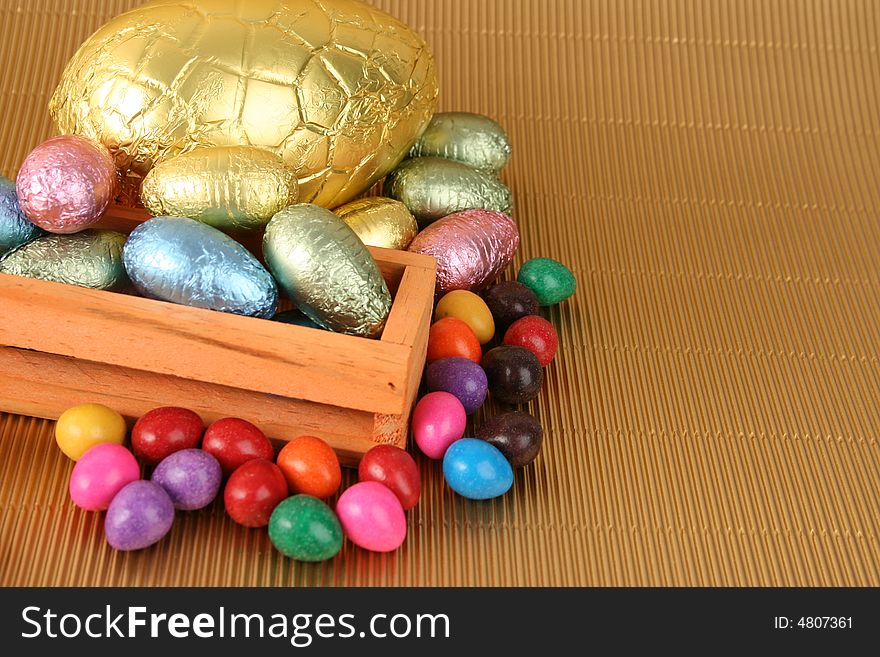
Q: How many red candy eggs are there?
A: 5